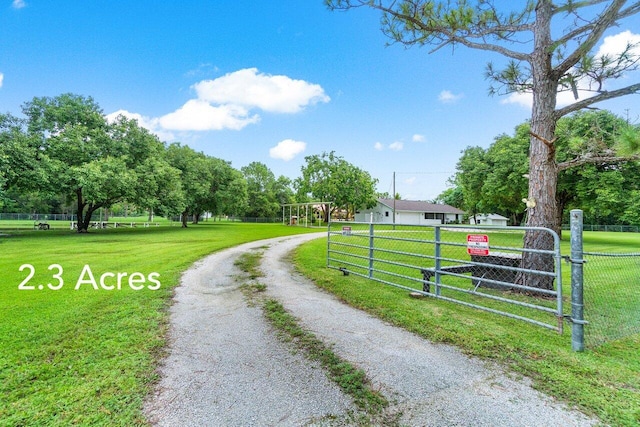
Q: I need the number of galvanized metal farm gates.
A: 1